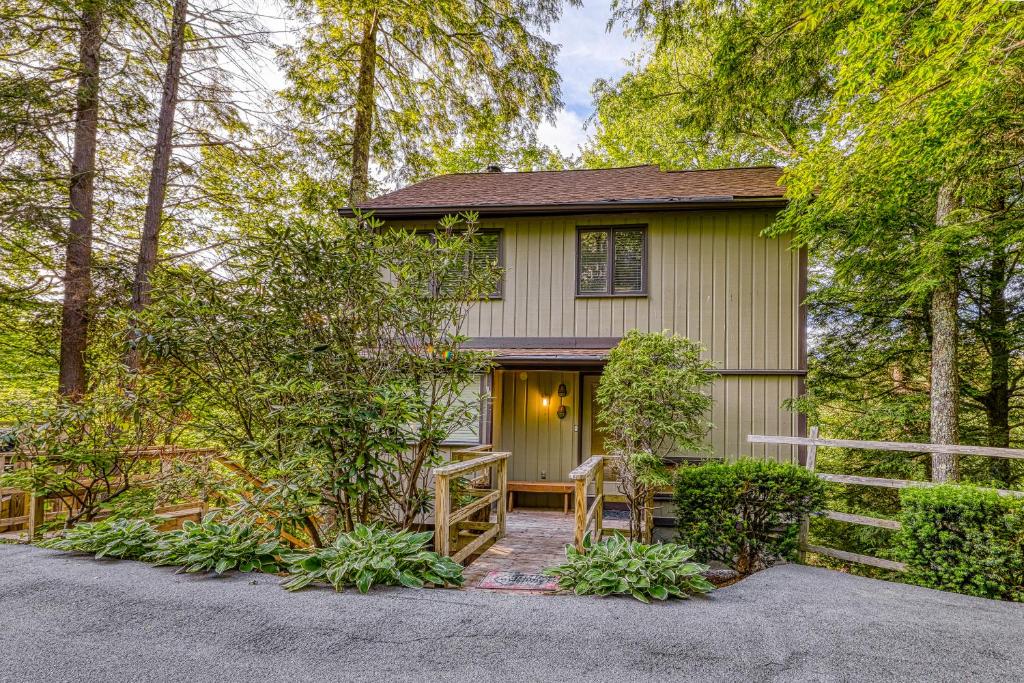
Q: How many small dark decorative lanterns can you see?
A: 2